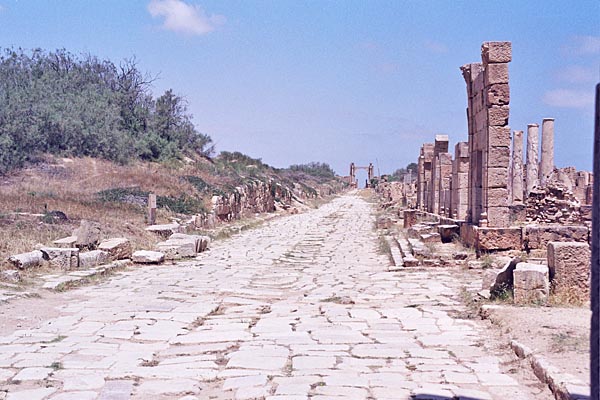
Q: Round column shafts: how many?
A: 3